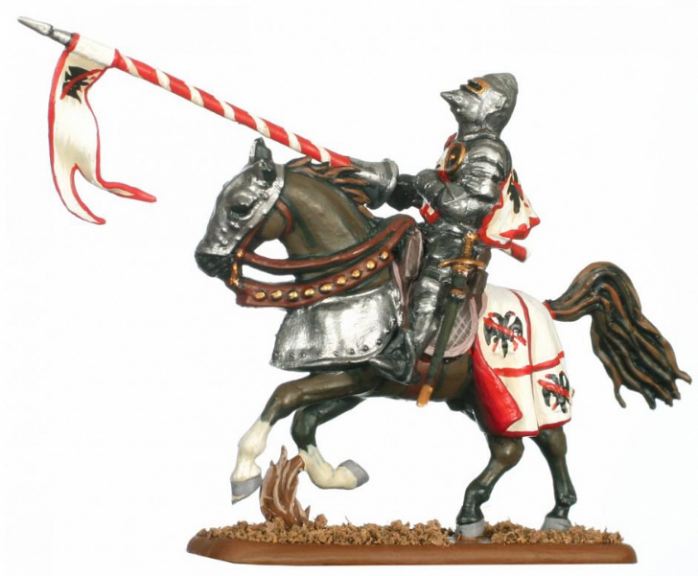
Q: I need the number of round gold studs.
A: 9